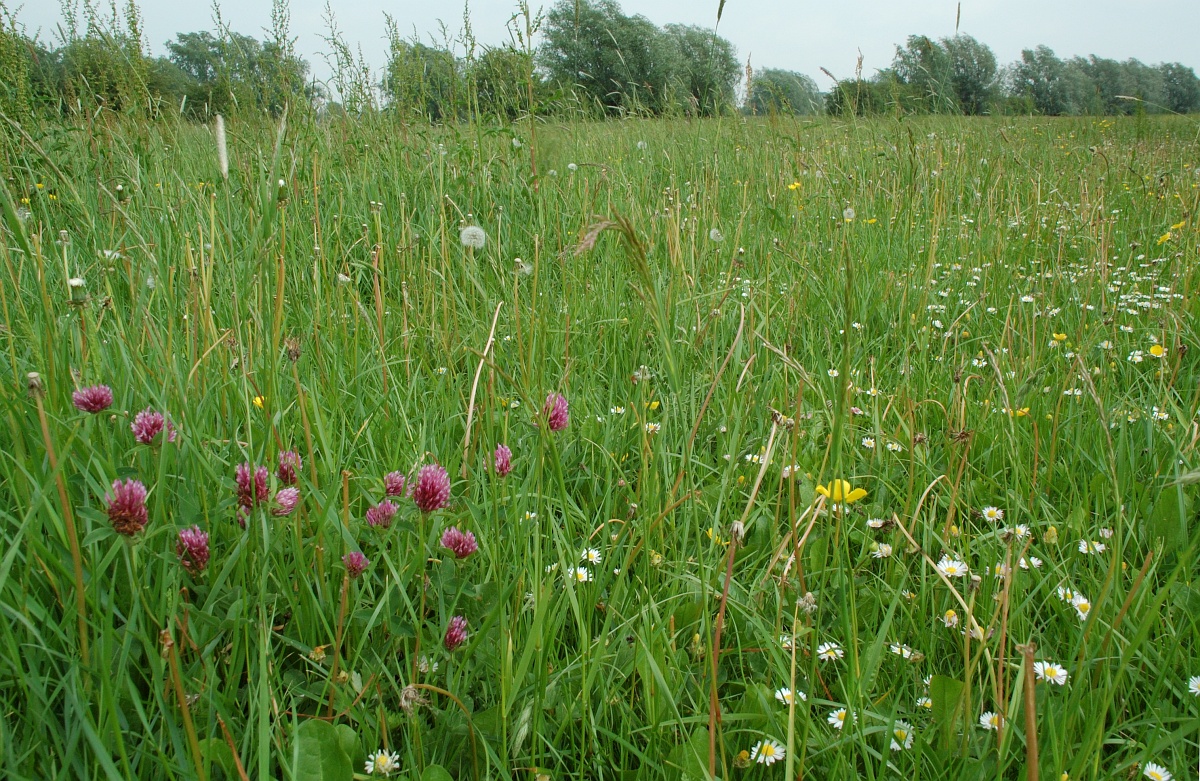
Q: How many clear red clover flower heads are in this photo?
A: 15